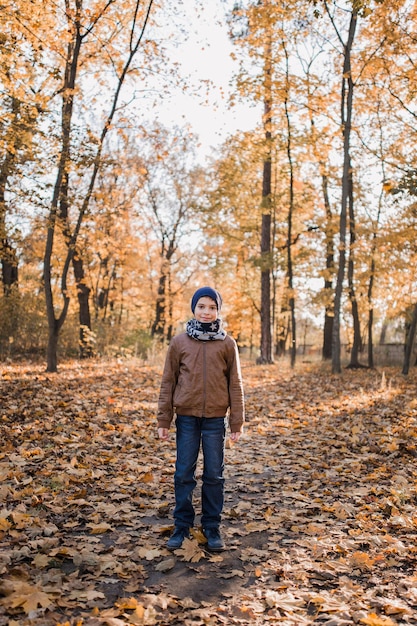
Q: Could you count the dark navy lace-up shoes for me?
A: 2